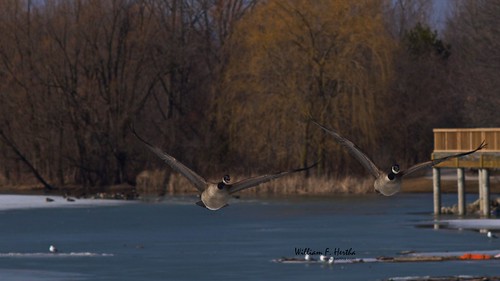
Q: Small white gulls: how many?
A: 5